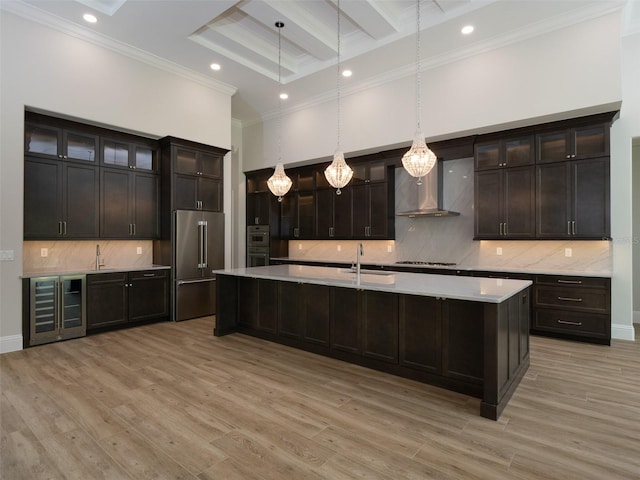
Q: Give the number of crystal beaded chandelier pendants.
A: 3